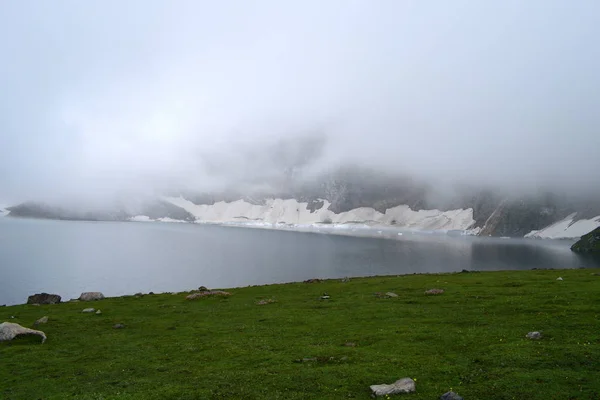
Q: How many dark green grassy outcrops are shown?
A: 1